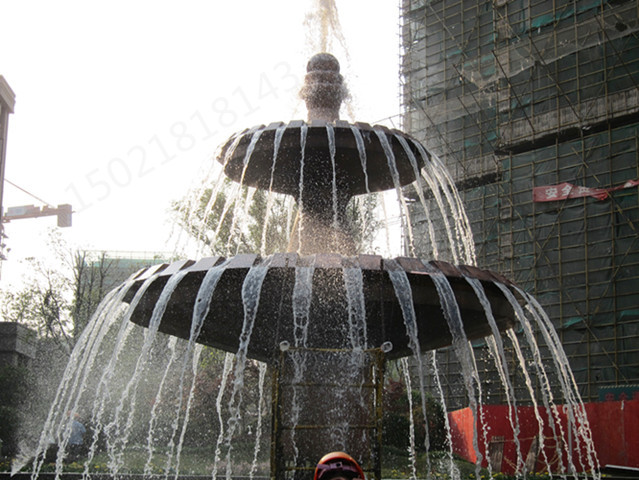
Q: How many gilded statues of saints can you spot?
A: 0